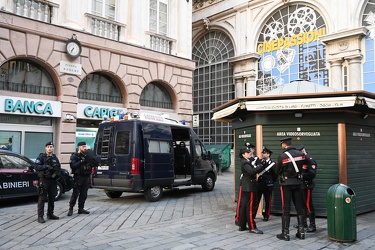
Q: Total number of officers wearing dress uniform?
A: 5